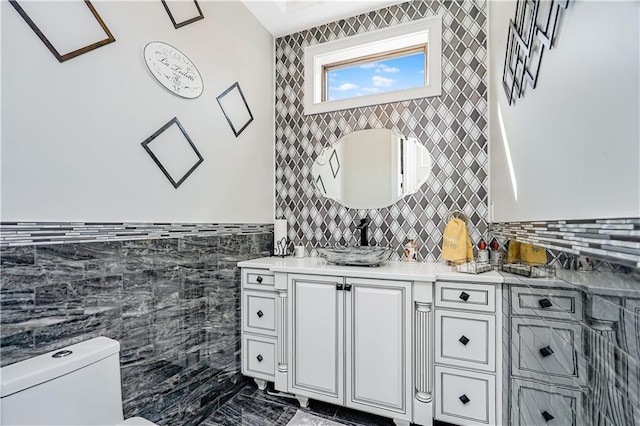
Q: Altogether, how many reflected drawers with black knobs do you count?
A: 3